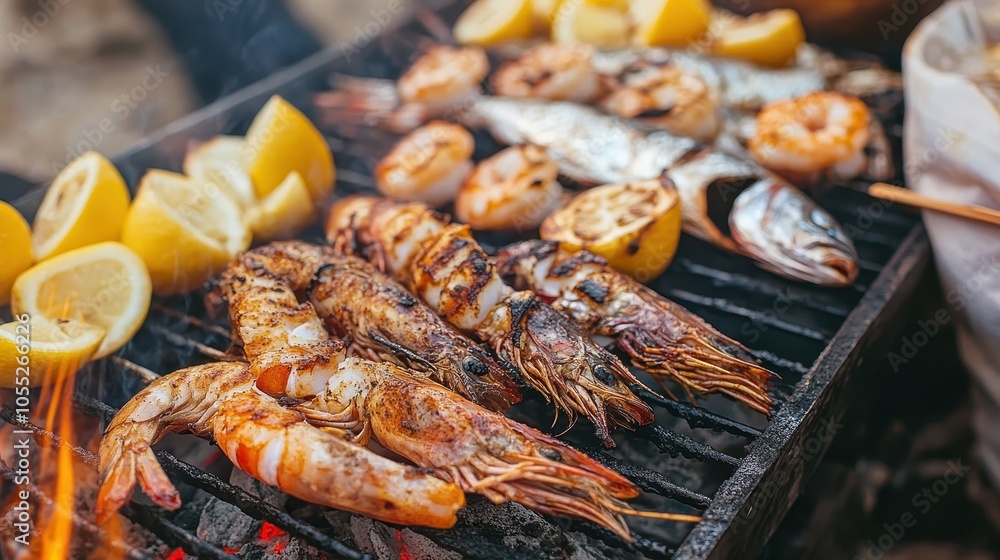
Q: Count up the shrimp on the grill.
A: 11